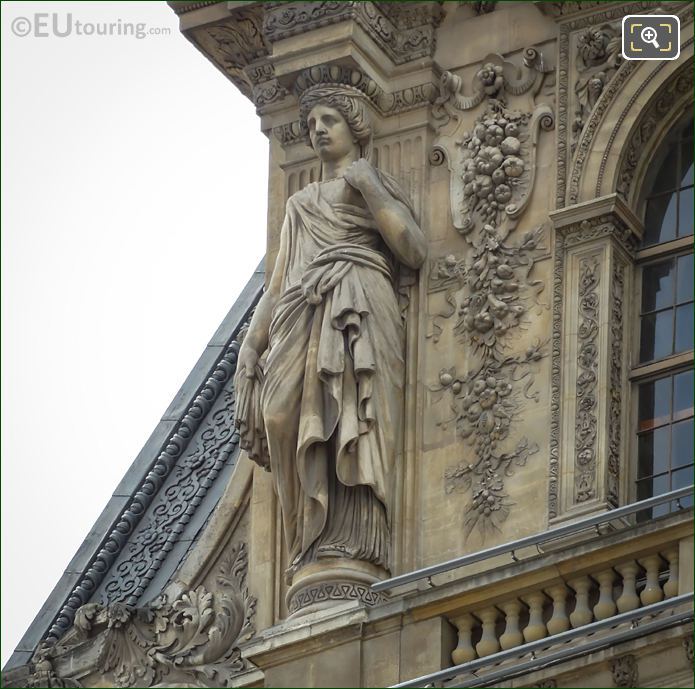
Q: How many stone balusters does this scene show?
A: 10